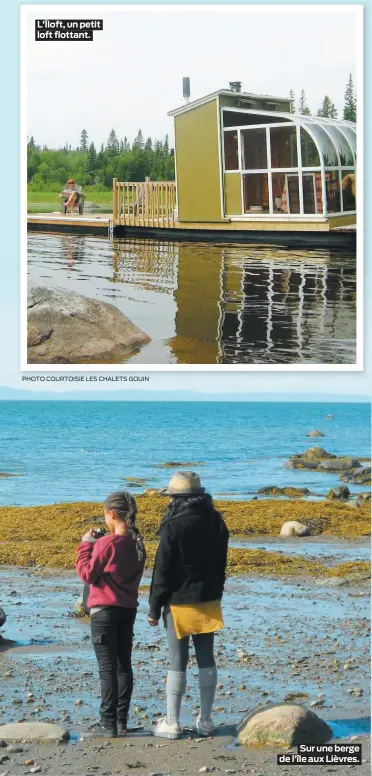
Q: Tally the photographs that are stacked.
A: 2